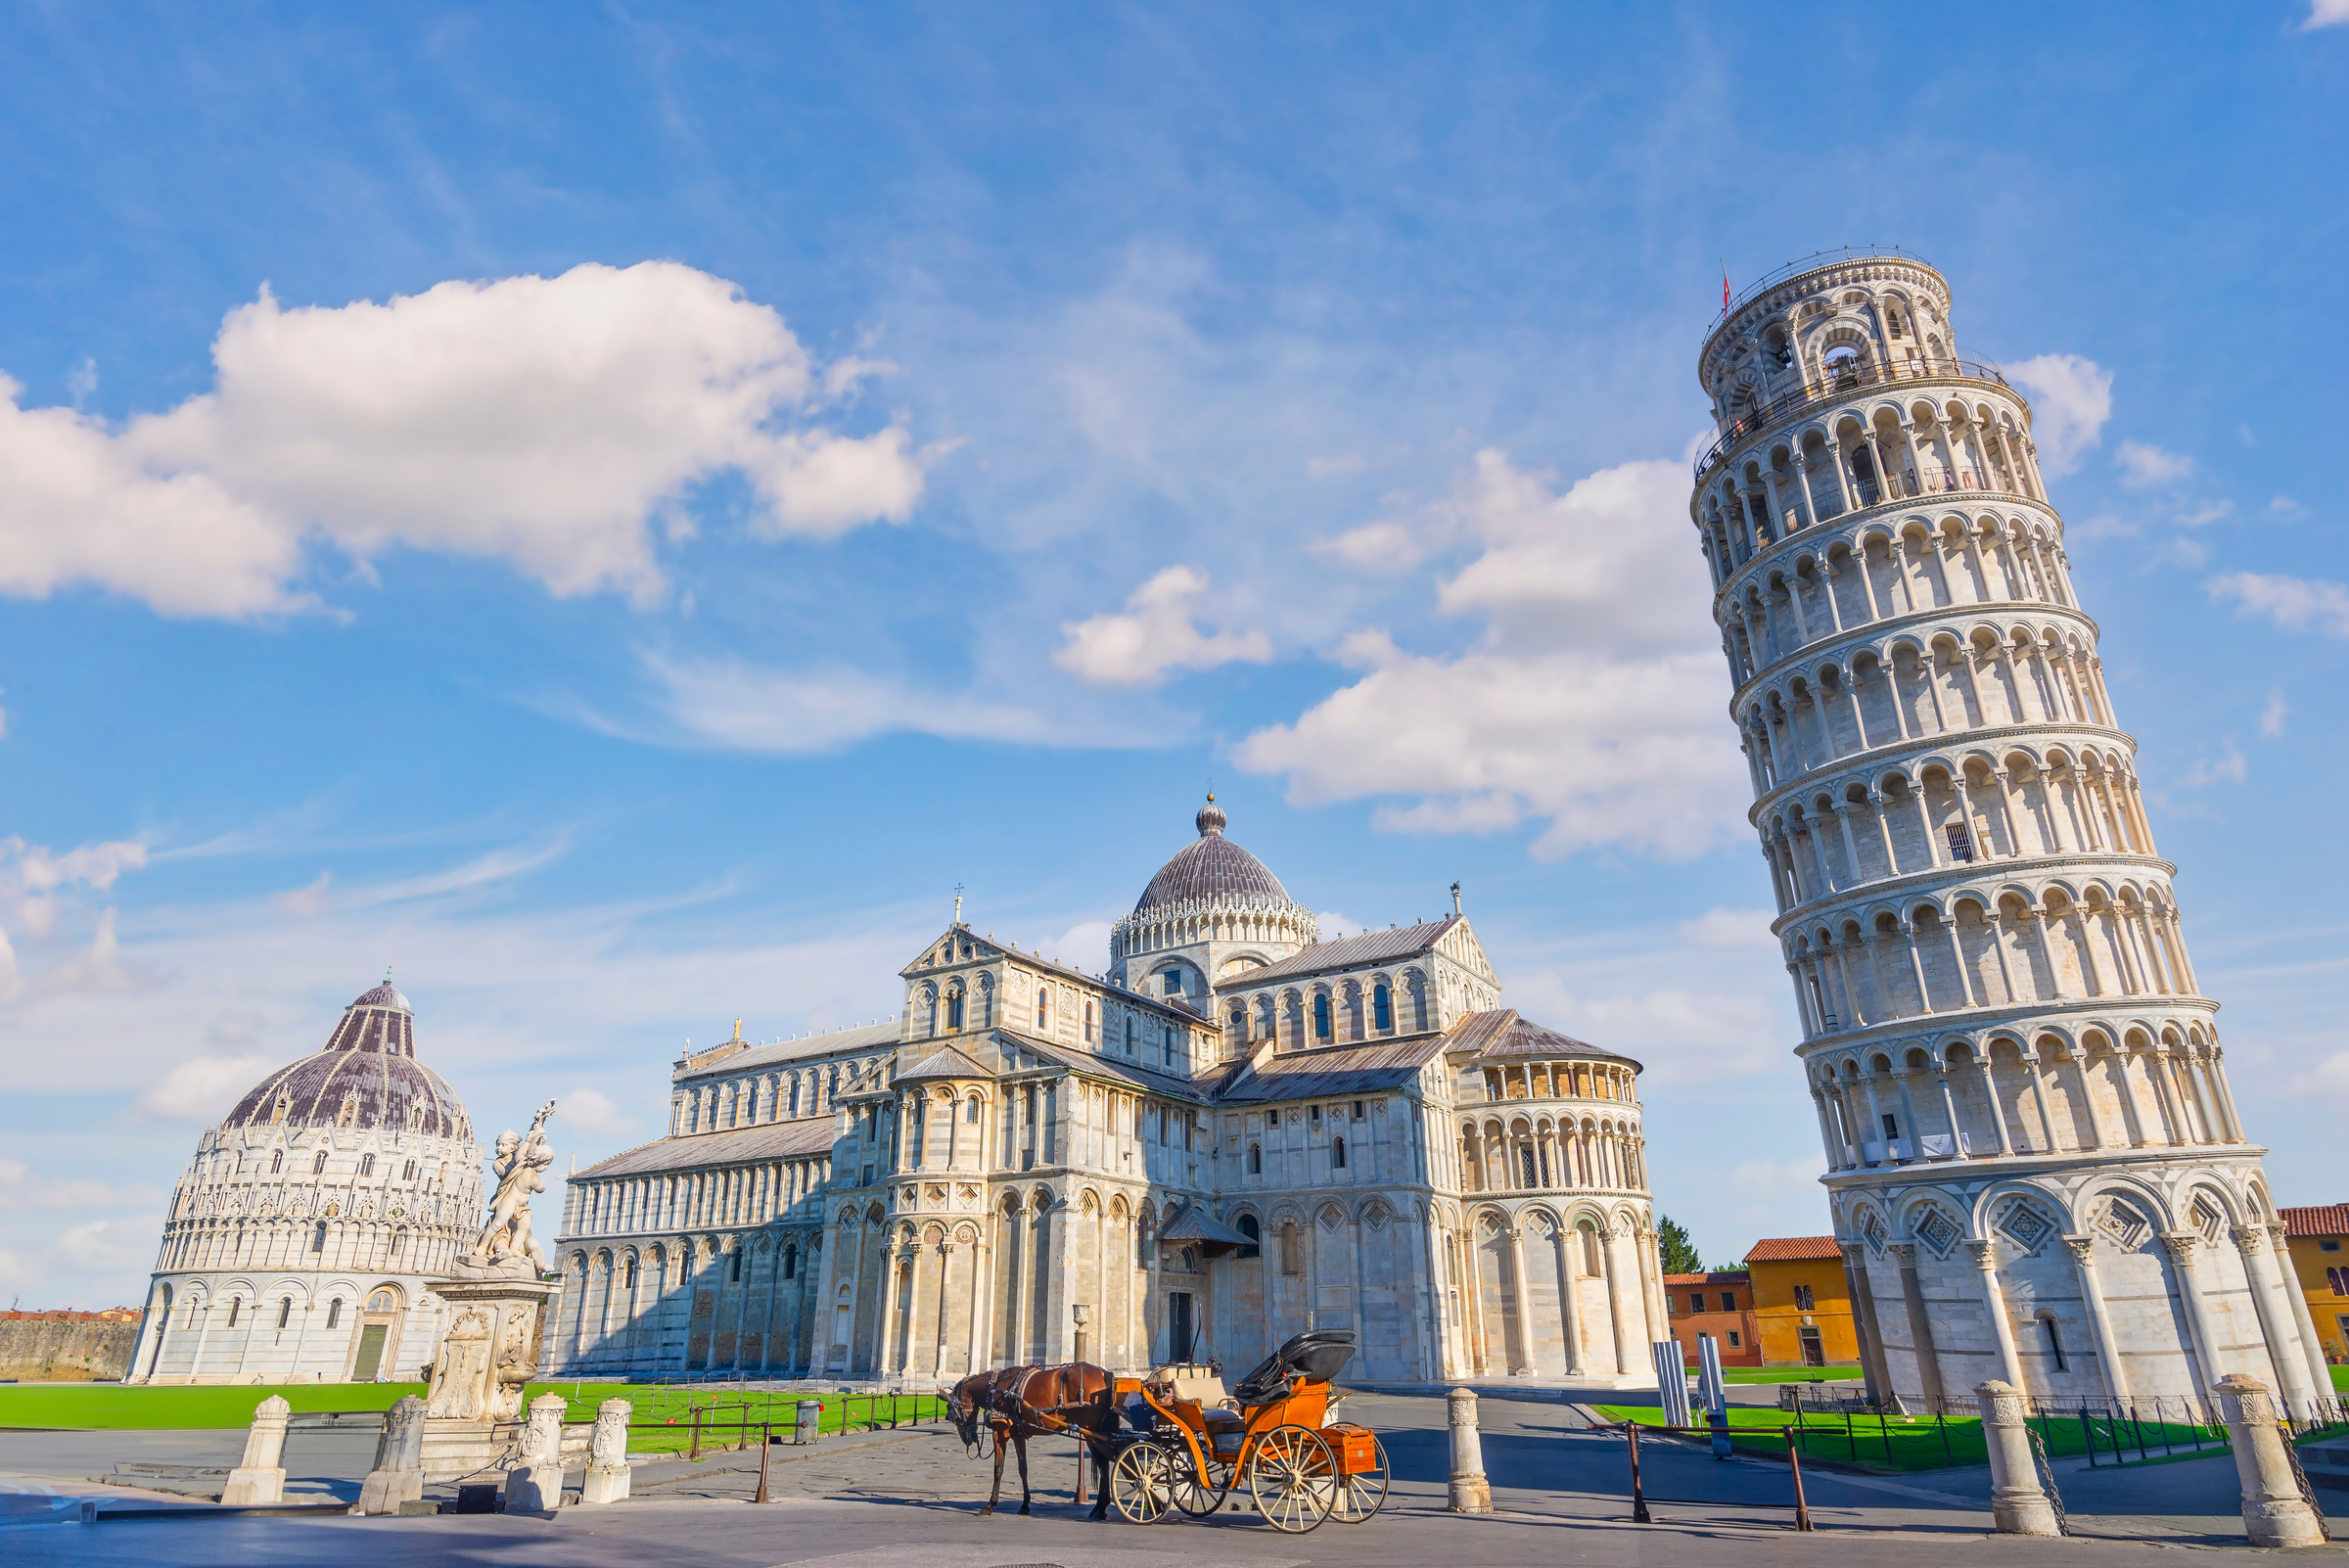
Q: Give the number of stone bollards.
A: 7